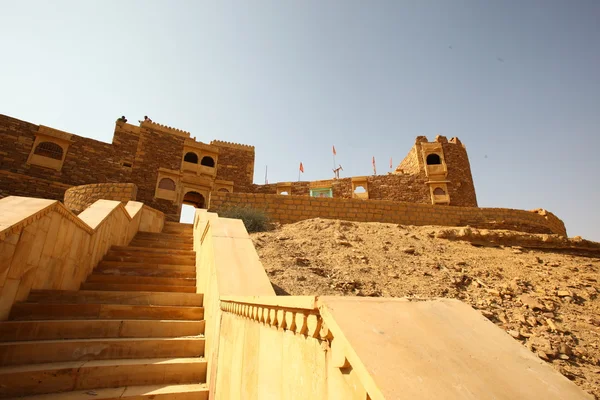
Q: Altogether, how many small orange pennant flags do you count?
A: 4